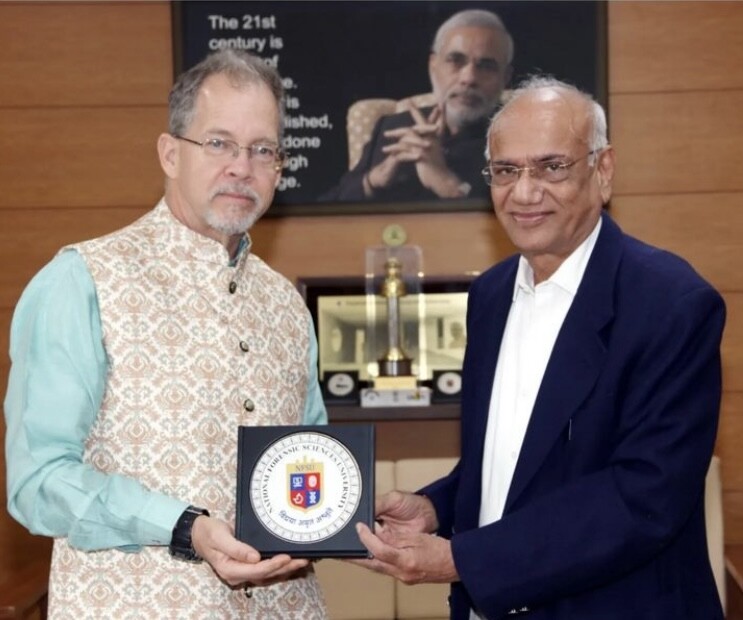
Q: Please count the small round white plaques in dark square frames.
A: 2